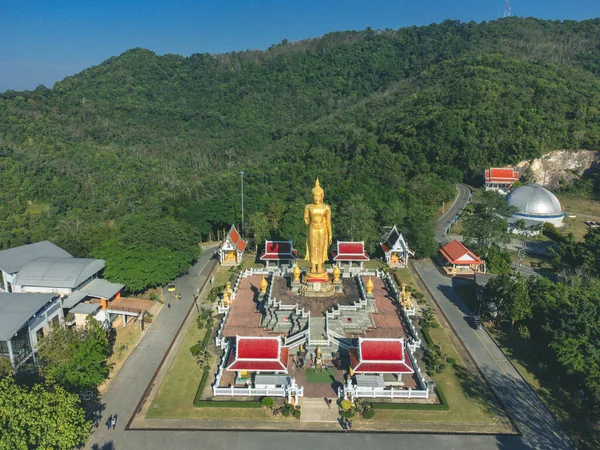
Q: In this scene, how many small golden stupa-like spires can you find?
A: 4